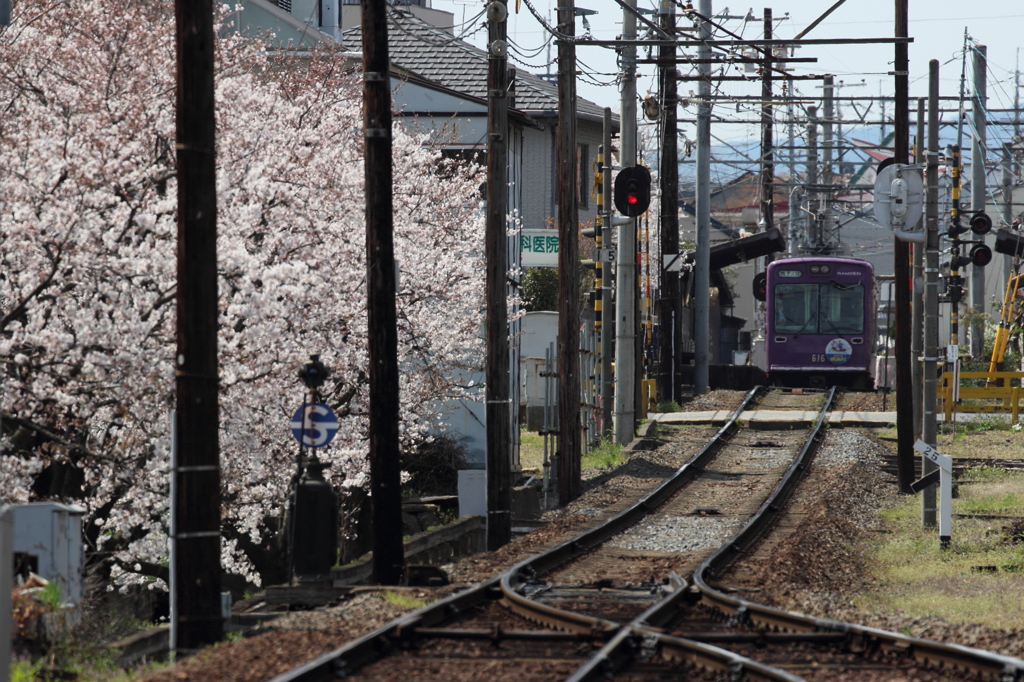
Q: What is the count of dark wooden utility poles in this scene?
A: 7